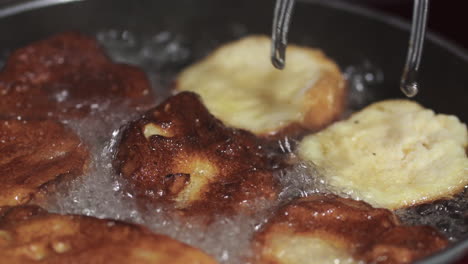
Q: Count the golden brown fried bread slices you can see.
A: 5